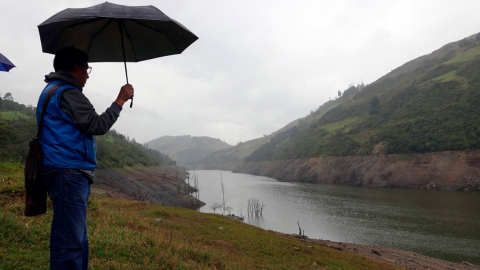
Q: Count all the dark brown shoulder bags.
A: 1